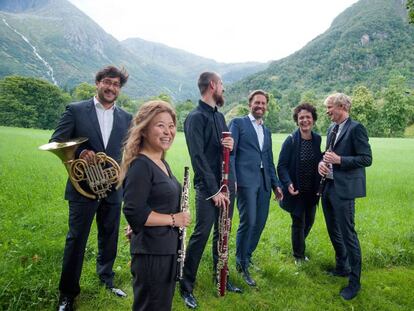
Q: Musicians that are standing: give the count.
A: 6